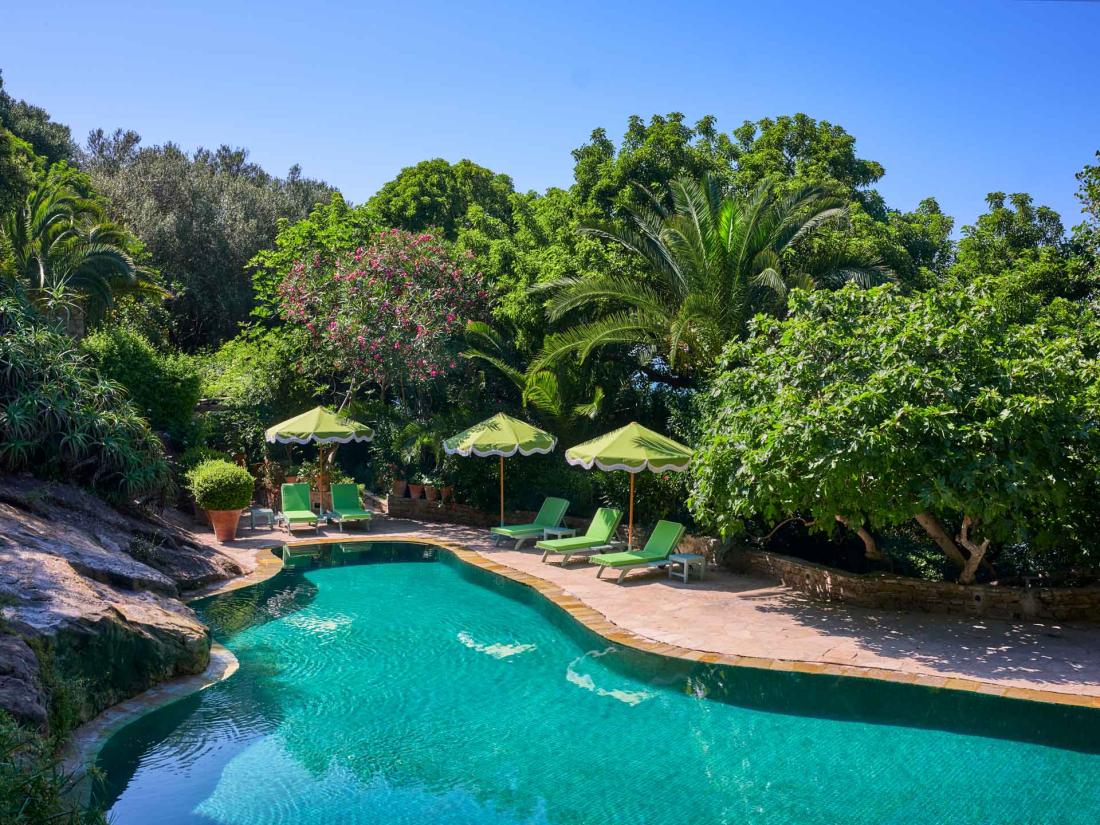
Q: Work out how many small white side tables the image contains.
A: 3